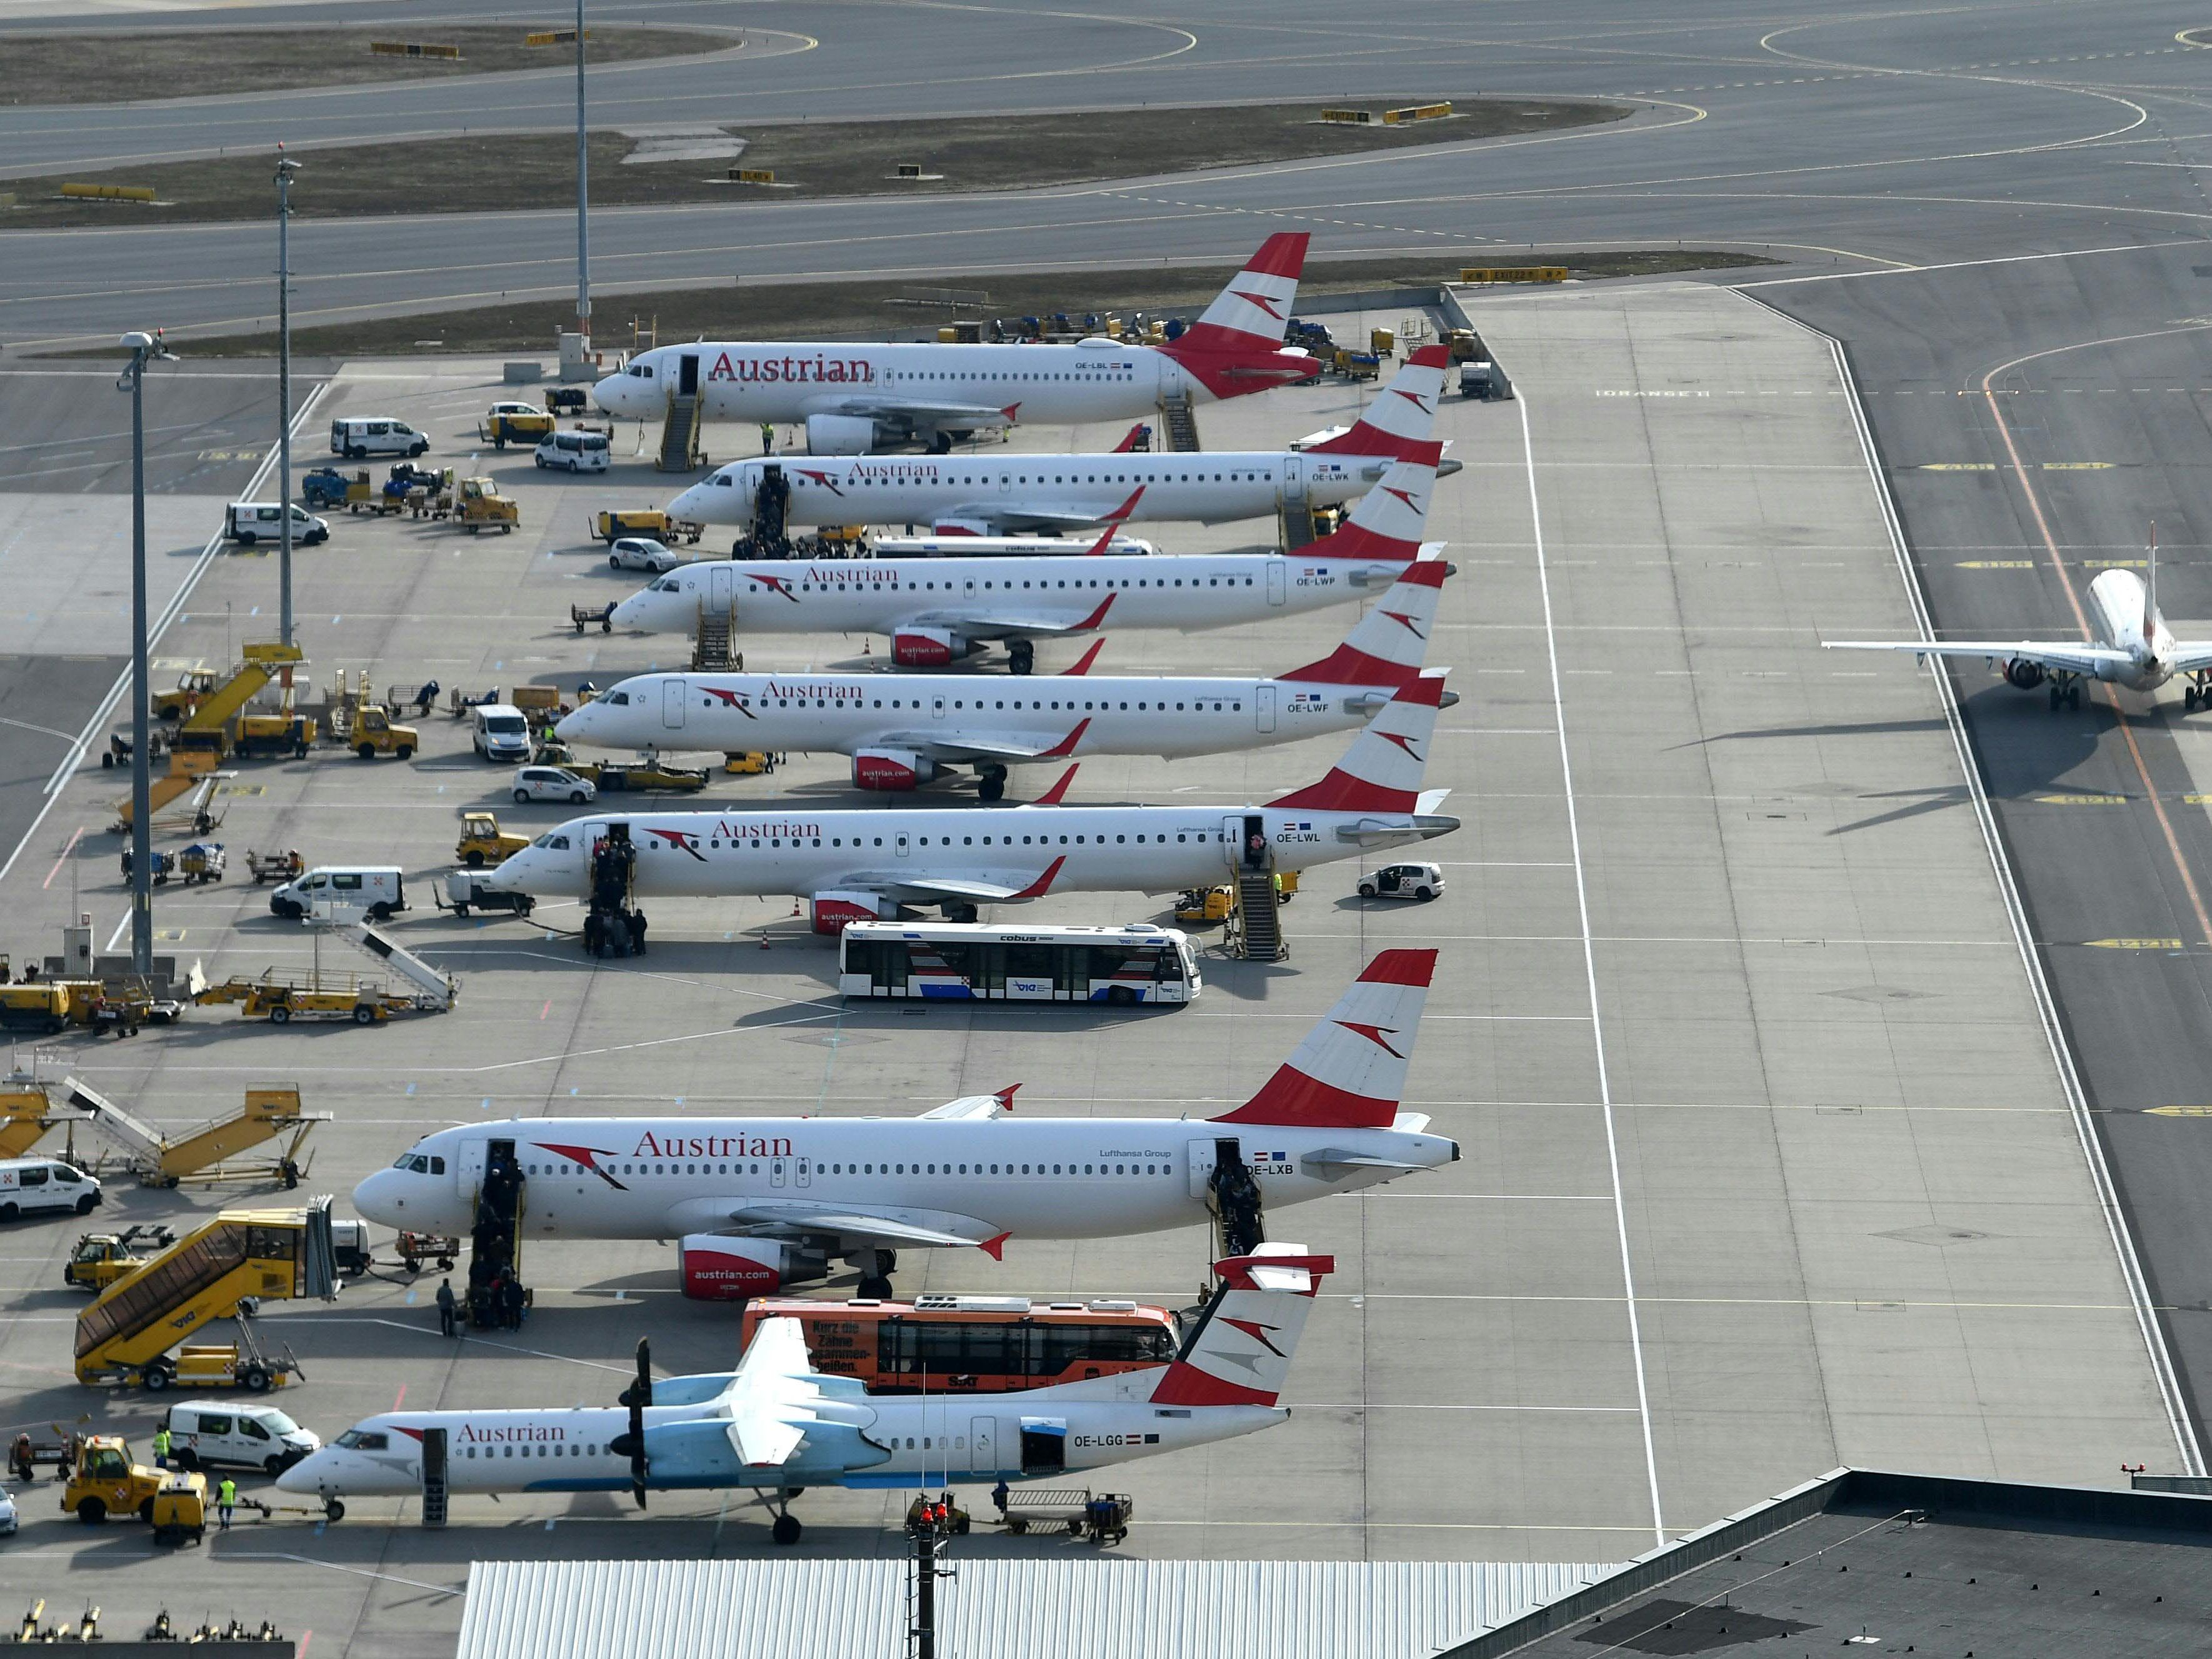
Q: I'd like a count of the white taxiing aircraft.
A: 1